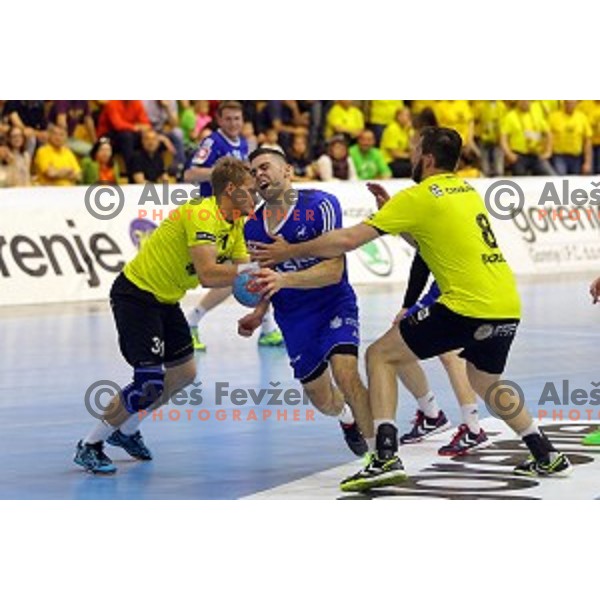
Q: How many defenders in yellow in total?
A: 2